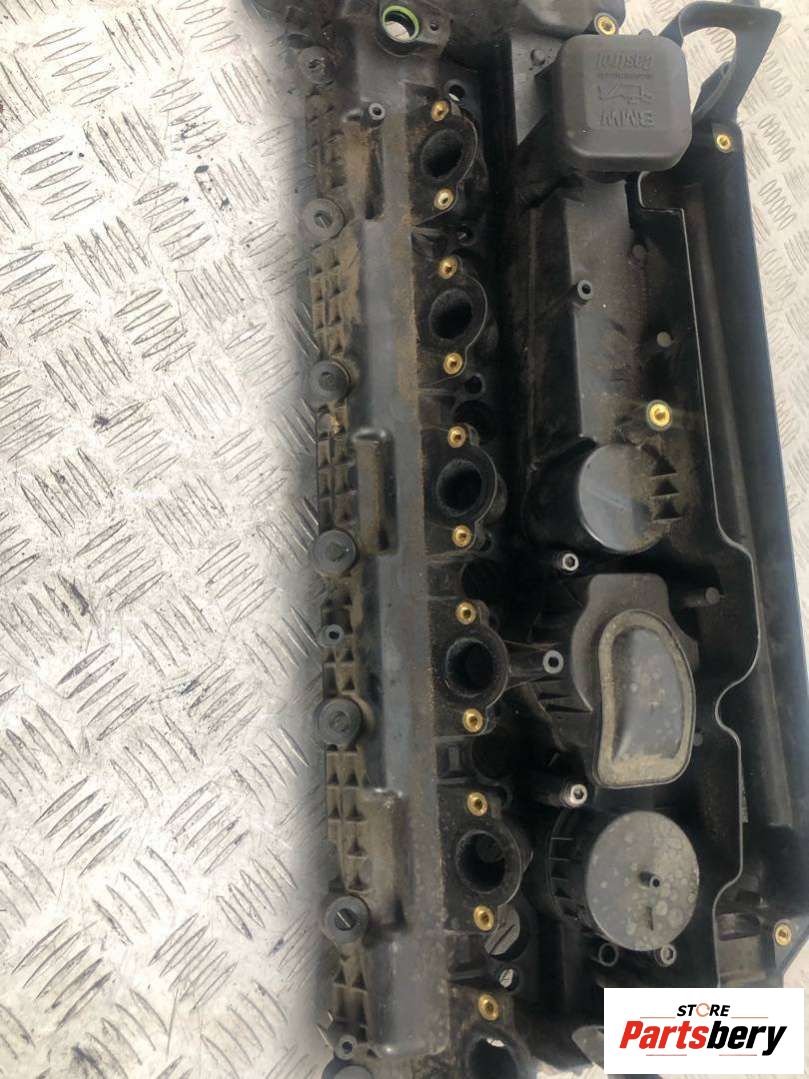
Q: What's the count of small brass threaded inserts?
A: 15